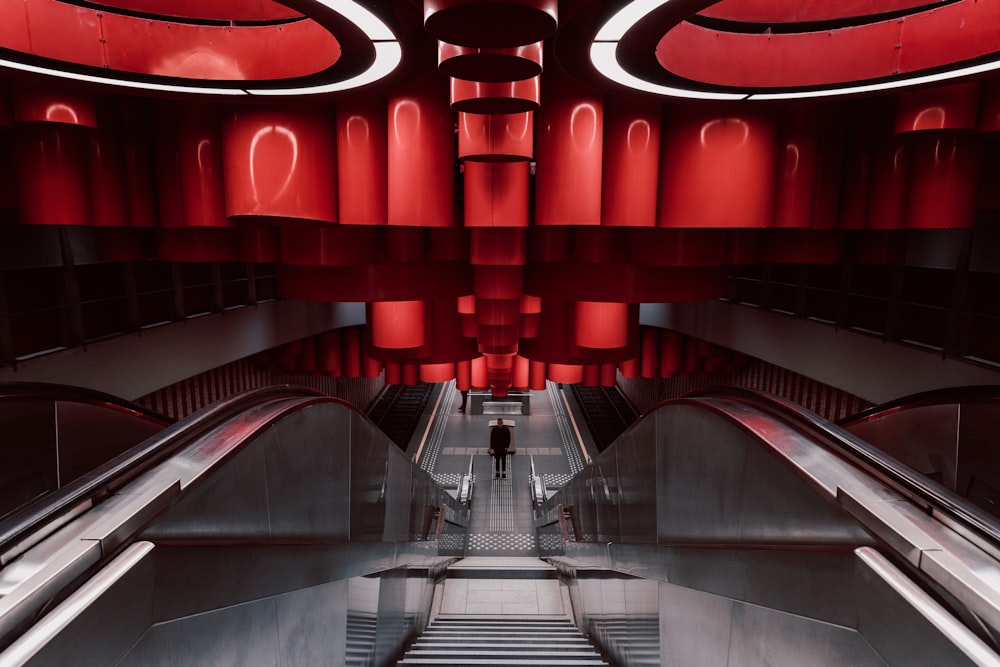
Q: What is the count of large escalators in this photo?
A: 2